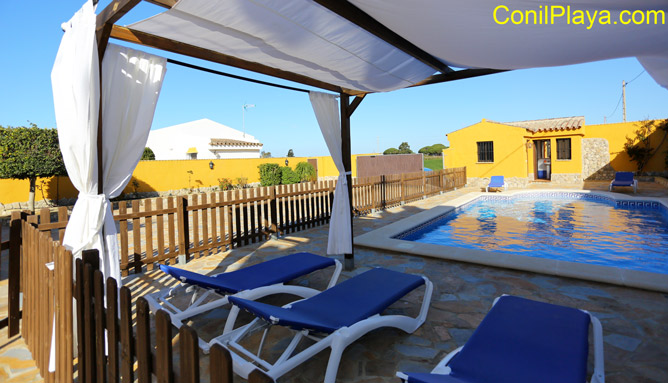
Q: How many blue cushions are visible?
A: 5